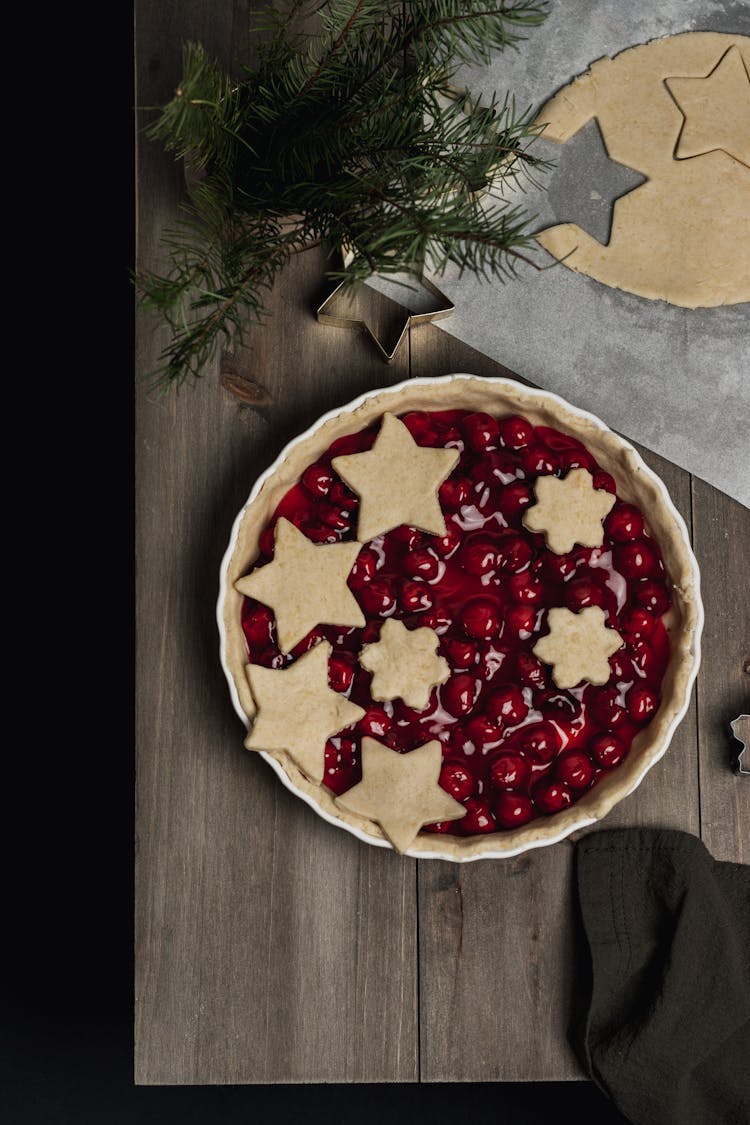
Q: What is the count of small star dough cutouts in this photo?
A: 3